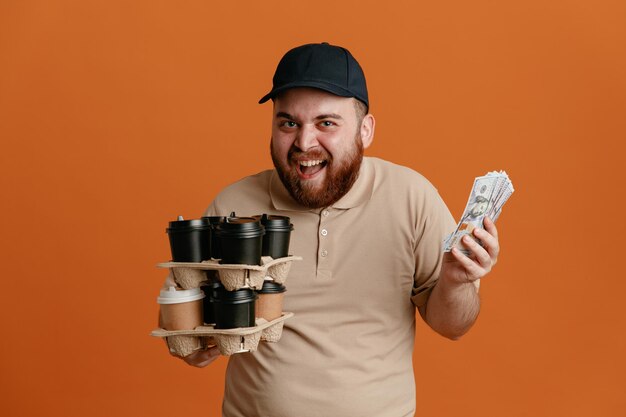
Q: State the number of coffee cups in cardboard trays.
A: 8